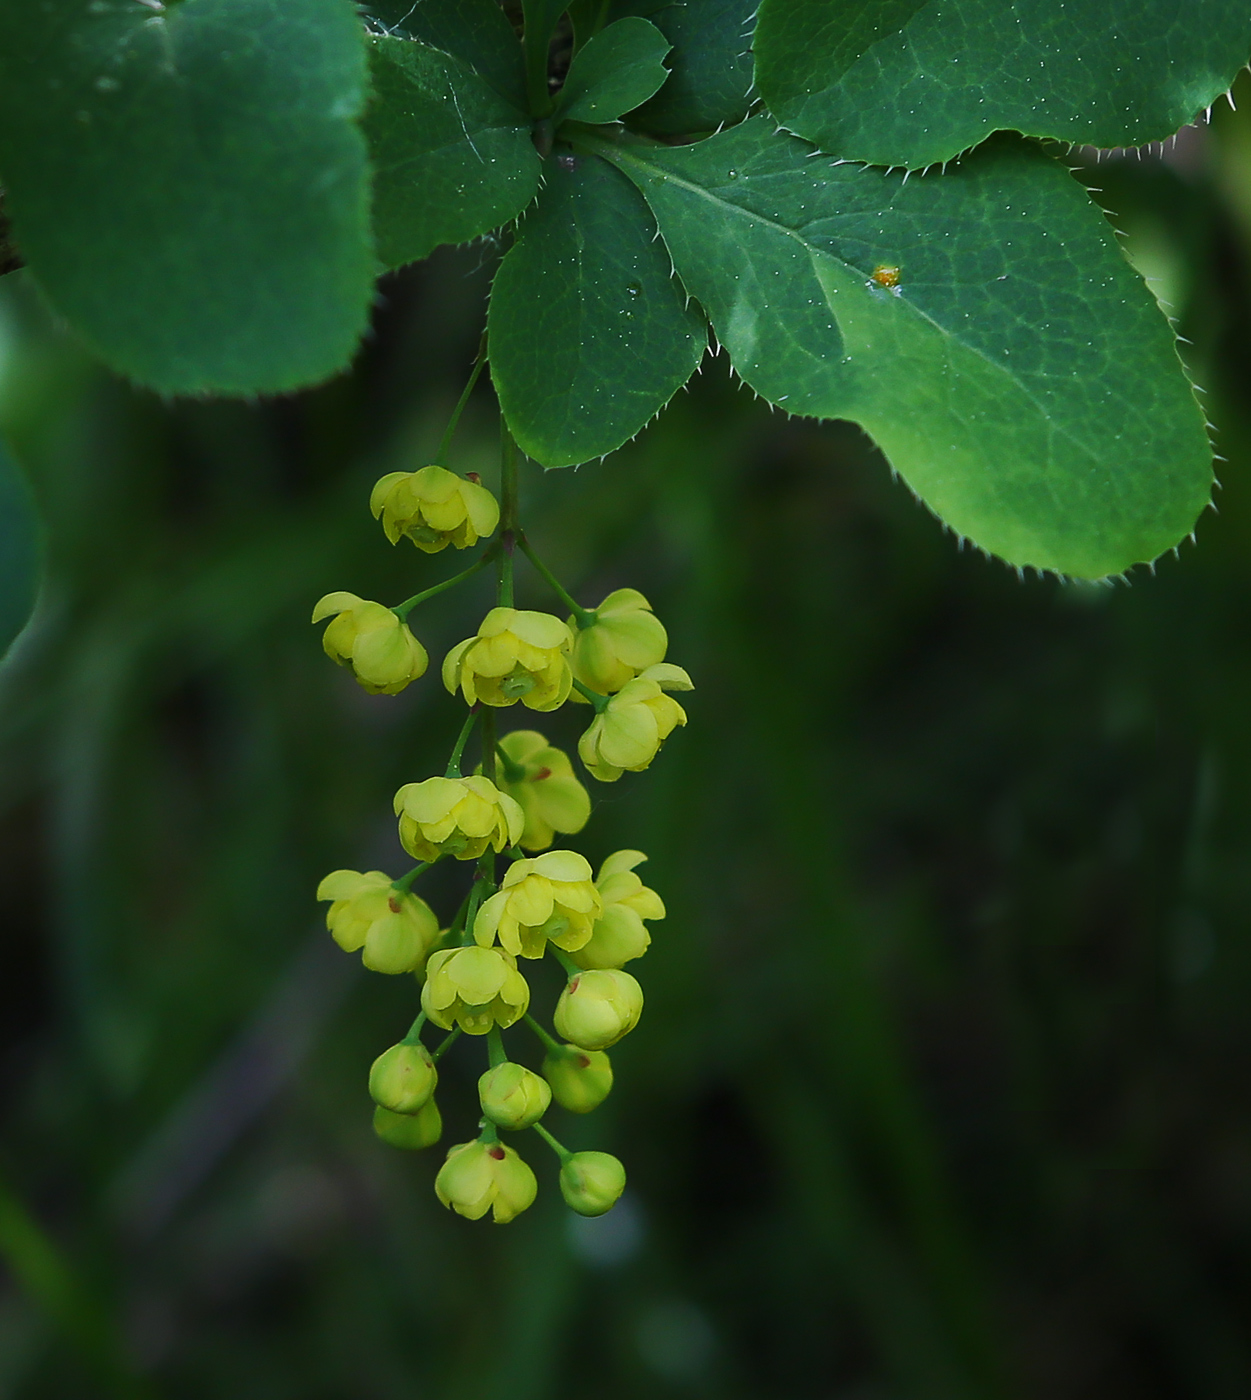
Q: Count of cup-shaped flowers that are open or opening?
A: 12